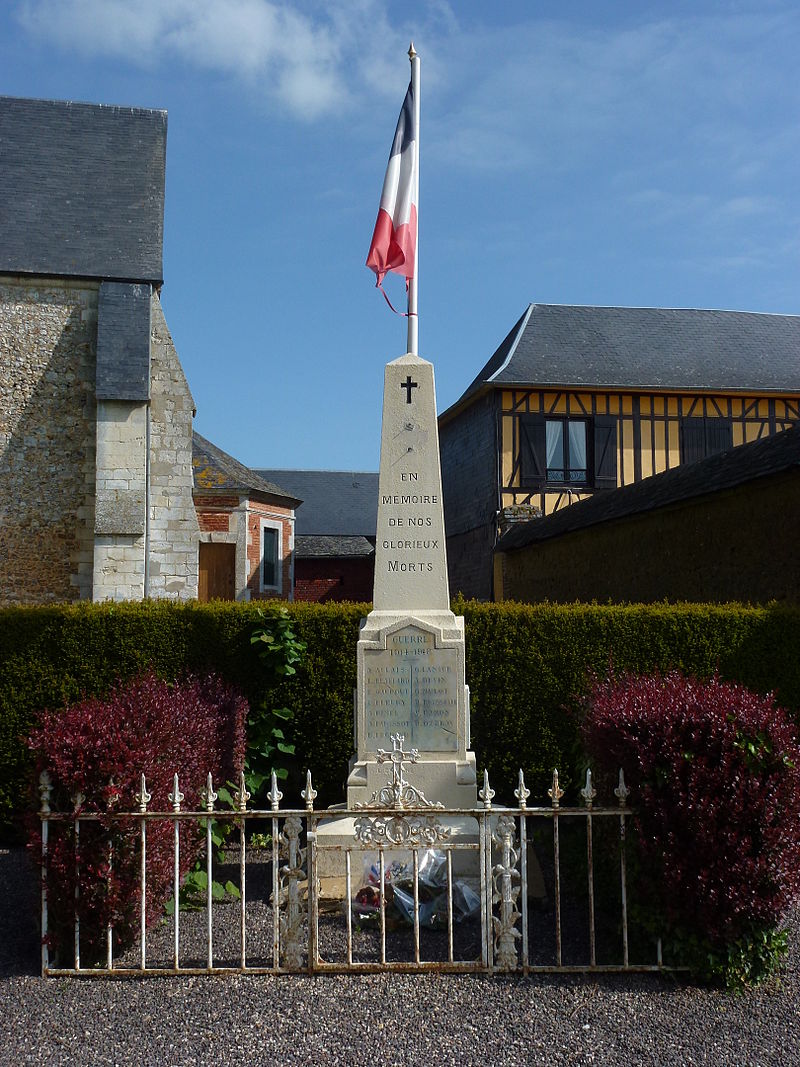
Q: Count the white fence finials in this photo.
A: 14